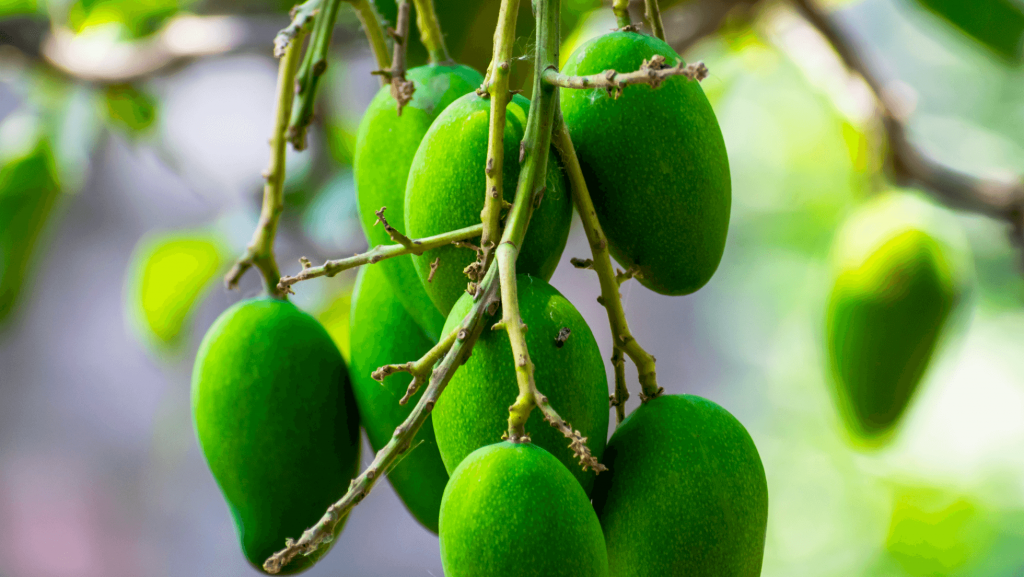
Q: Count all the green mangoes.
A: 9